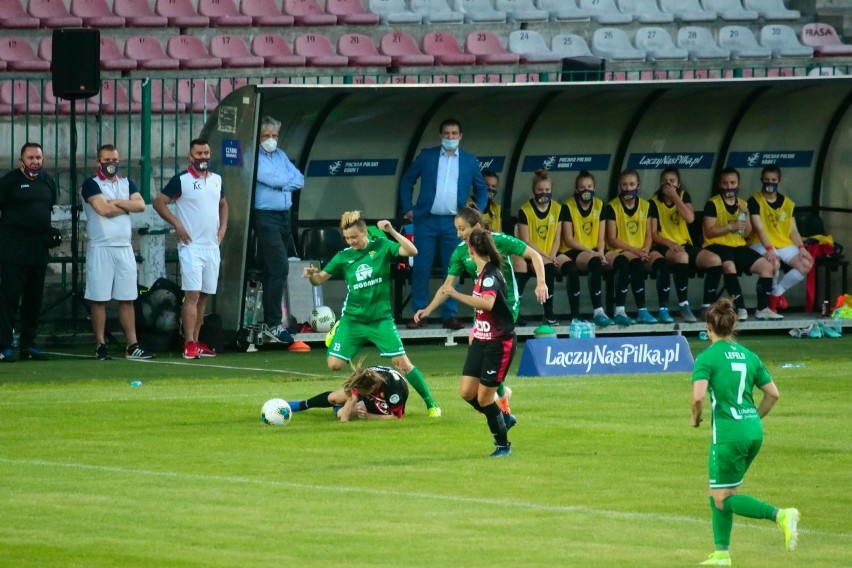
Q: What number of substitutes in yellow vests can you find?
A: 7